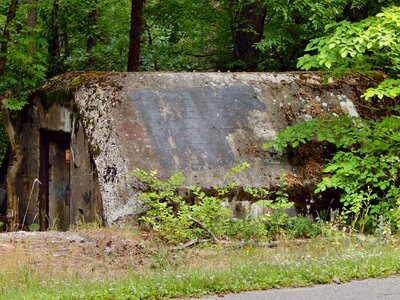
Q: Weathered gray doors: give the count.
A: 1